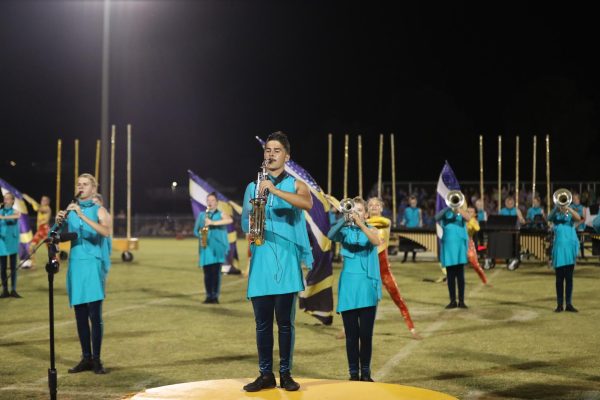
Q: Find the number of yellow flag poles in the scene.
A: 15